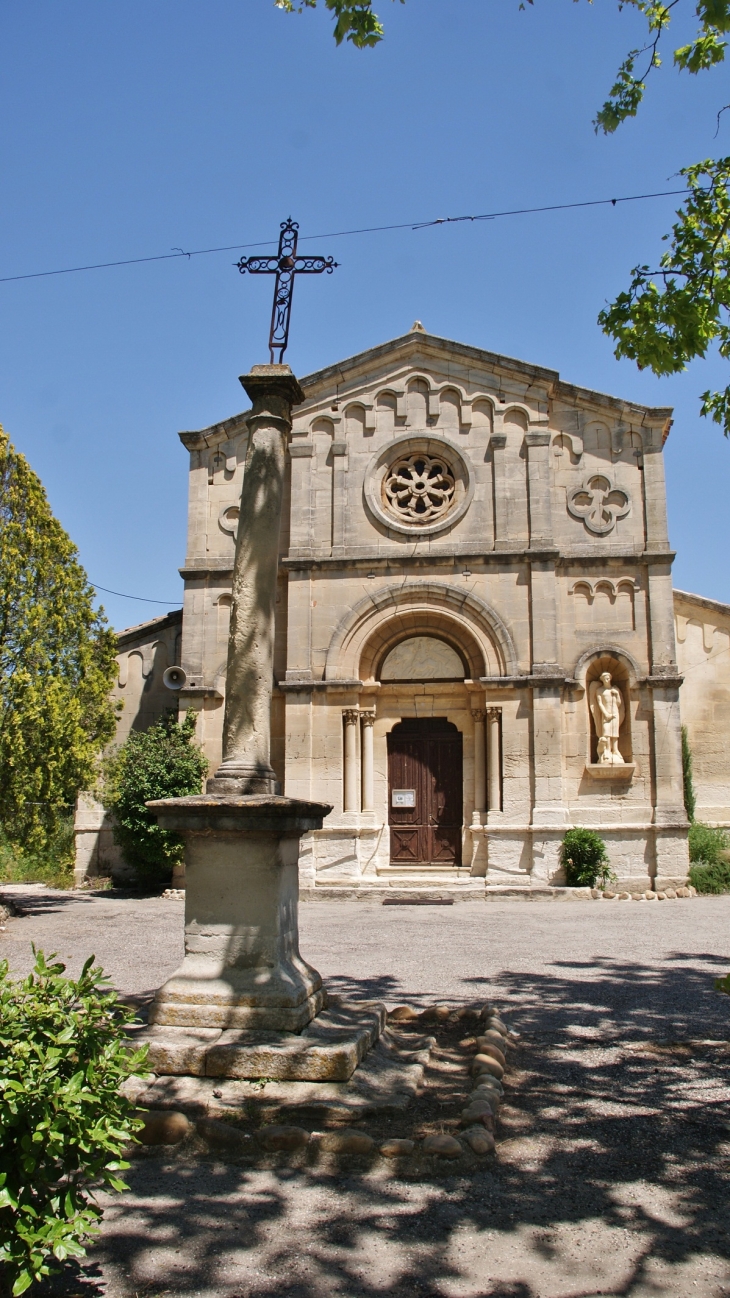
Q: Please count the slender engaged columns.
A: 4